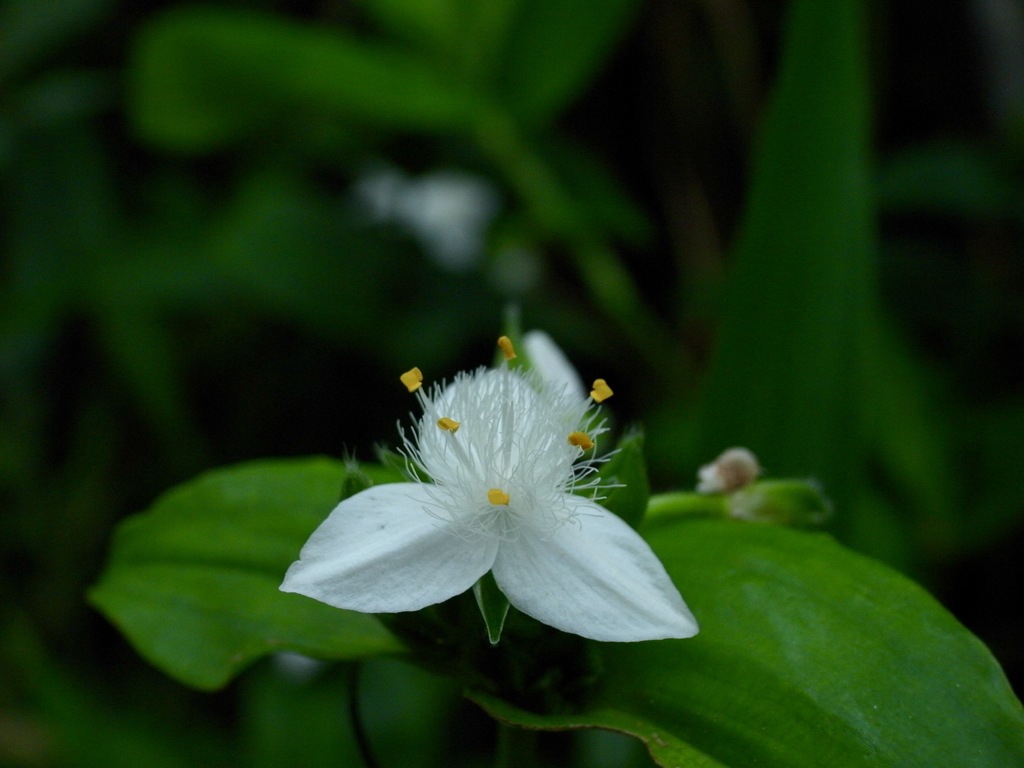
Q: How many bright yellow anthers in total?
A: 6